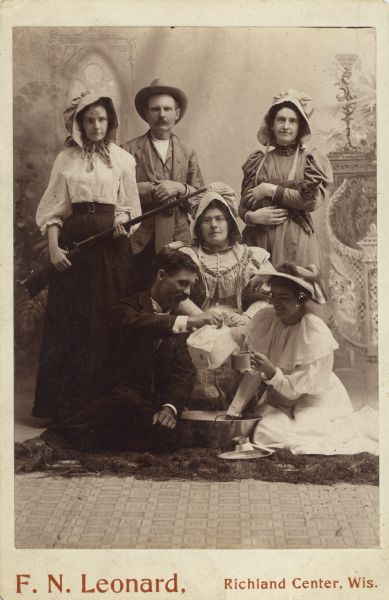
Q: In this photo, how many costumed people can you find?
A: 6